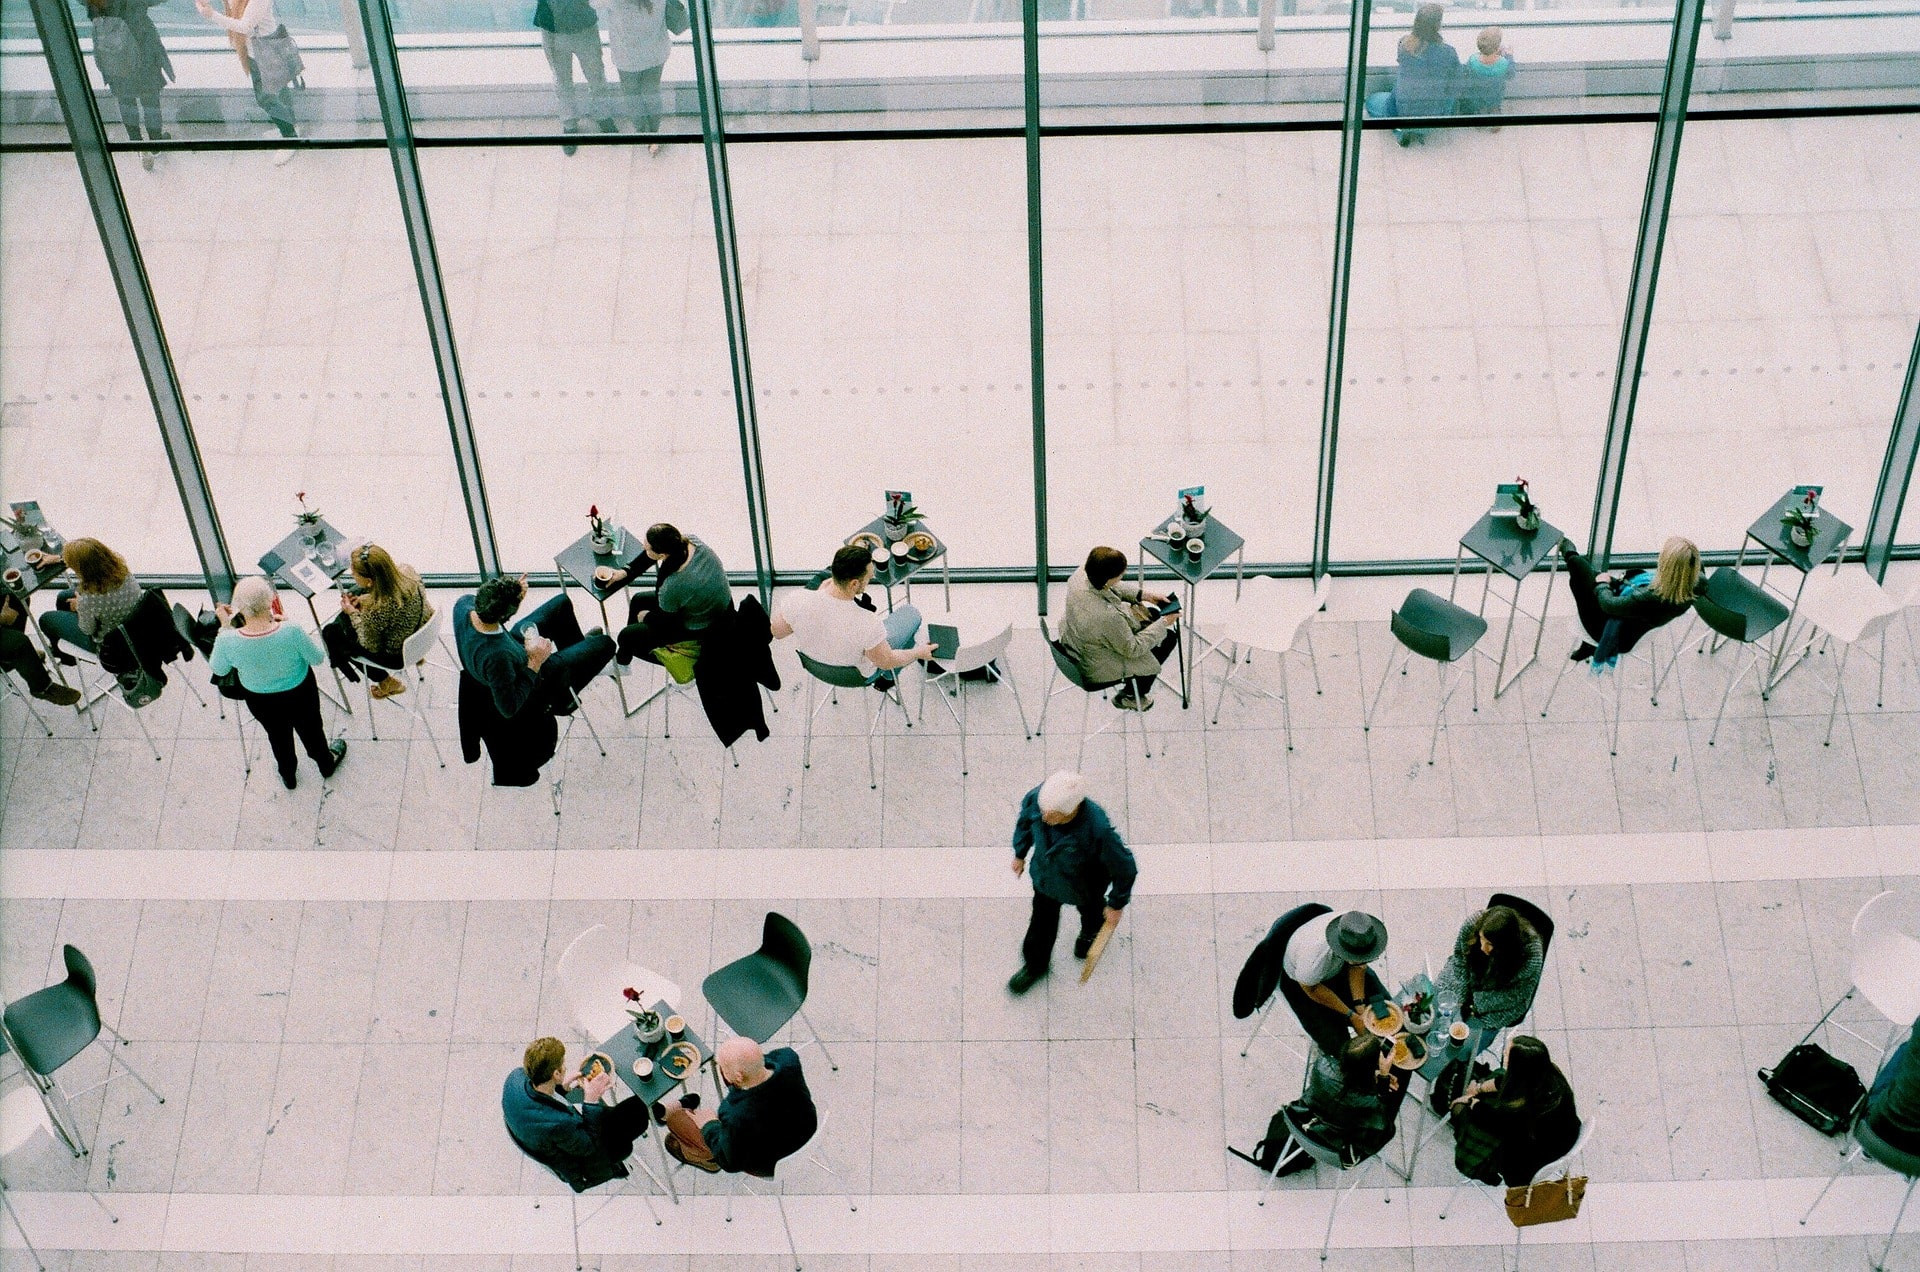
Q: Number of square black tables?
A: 9